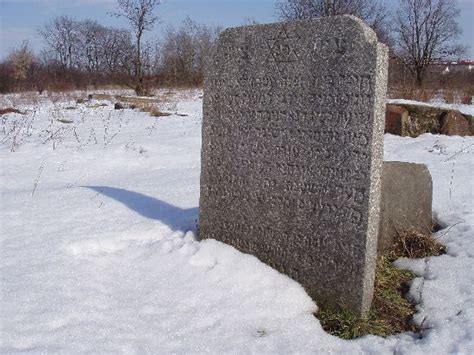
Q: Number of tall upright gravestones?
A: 1